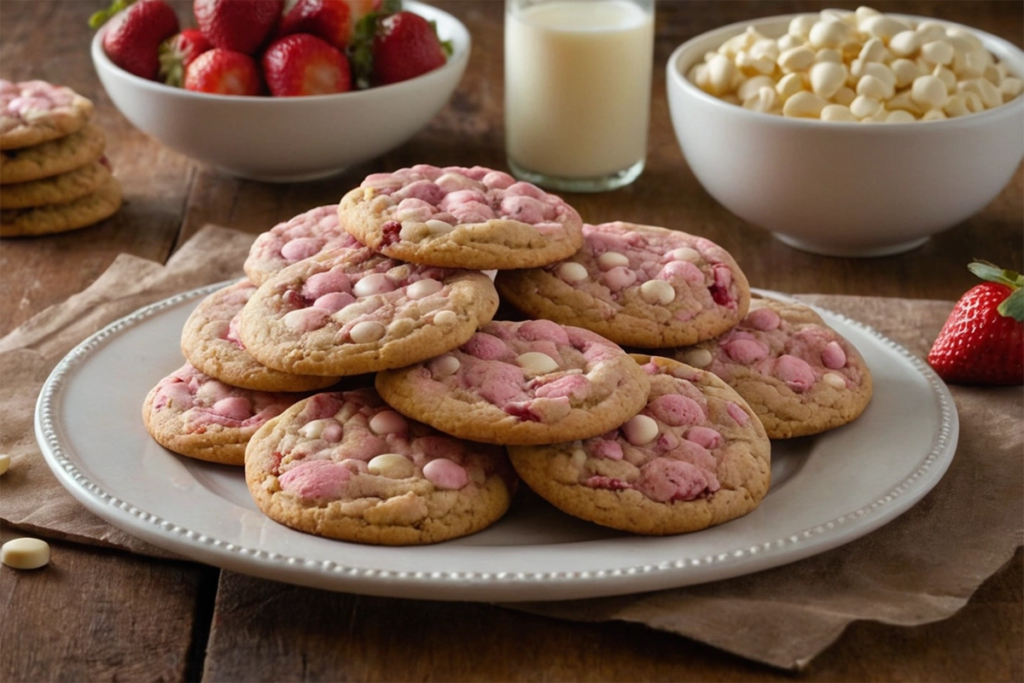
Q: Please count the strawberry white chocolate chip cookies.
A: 14